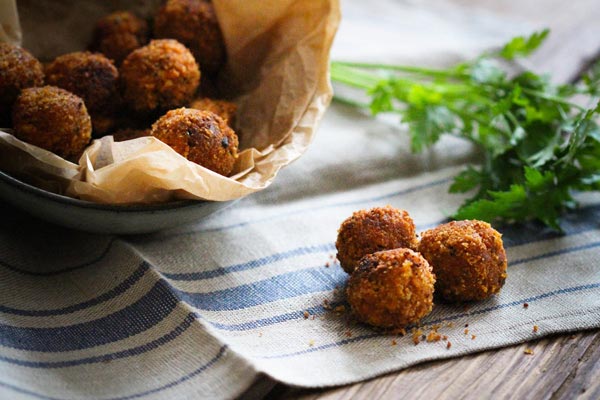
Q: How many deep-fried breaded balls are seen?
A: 11